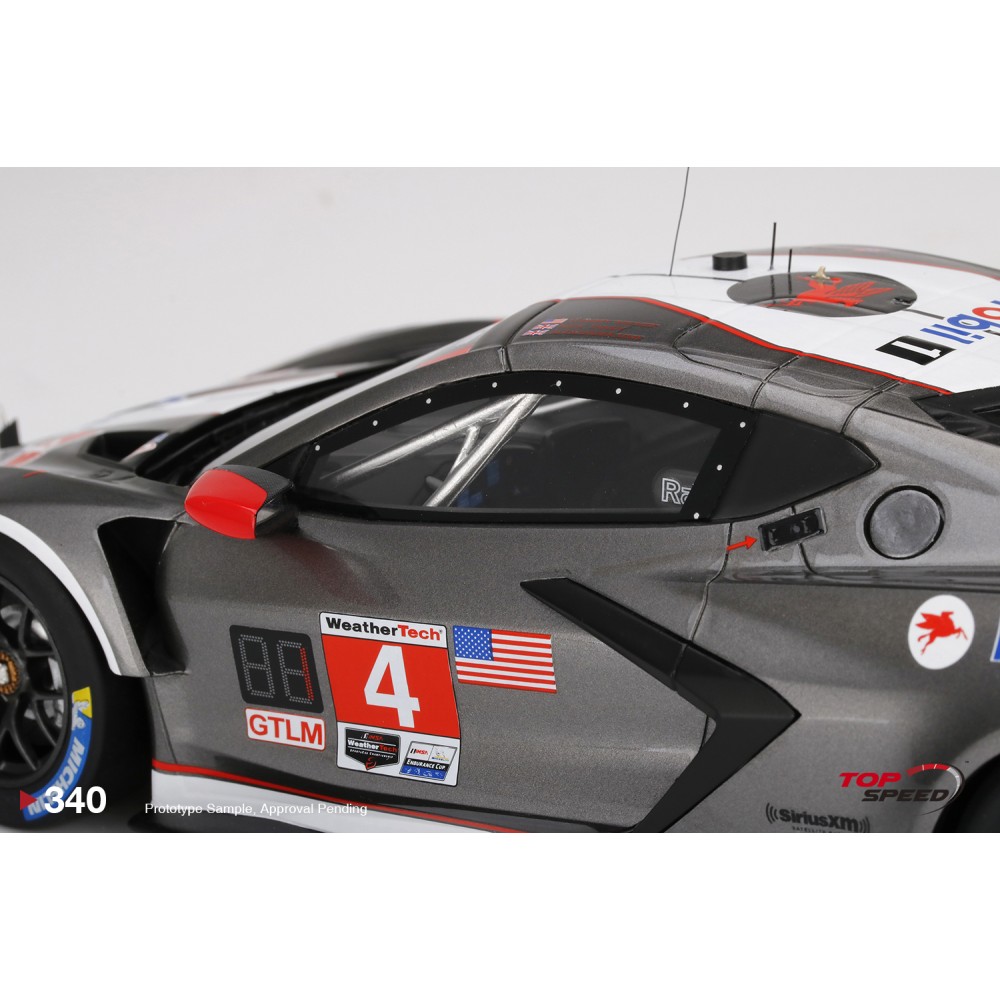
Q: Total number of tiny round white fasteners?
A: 10